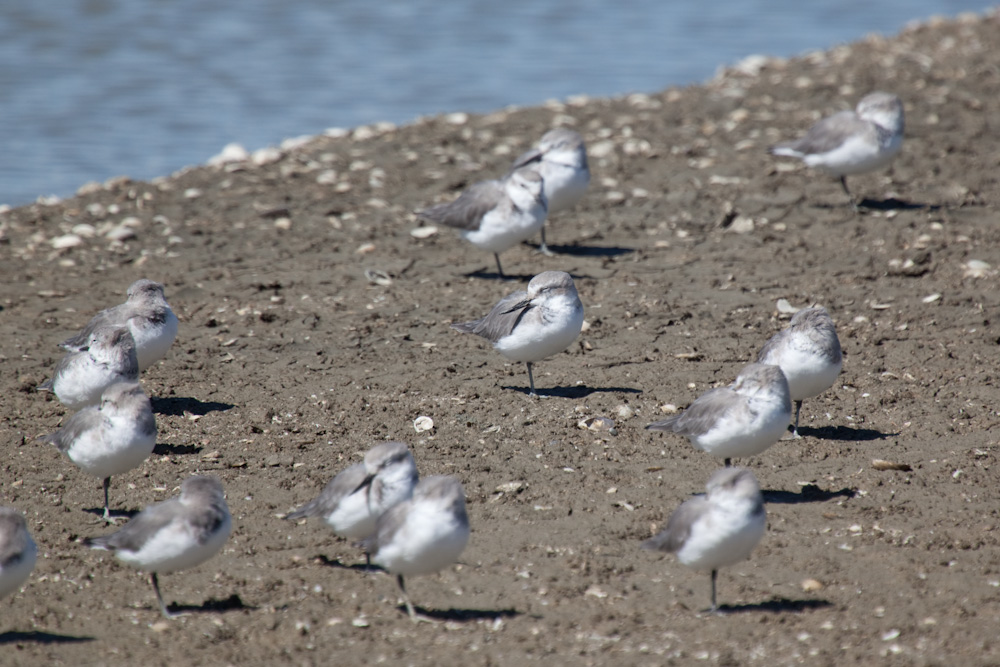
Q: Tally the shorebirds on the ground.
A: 14